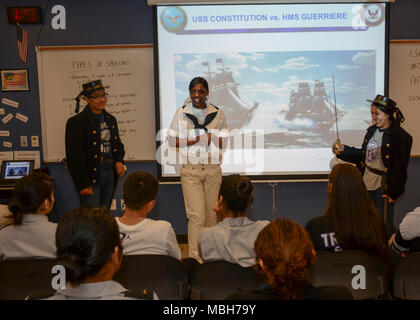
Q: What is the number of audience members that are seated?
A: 7